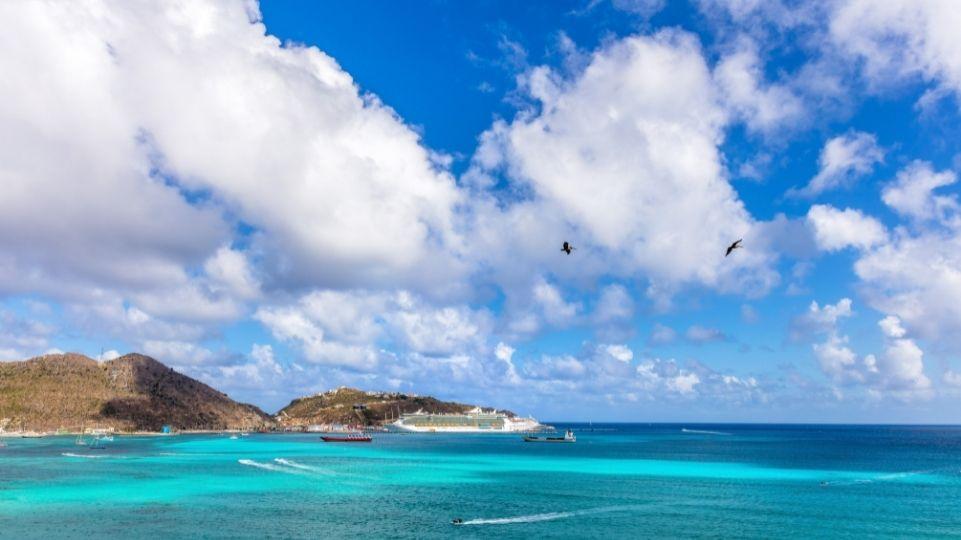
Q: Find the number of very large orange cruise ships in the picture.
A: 0